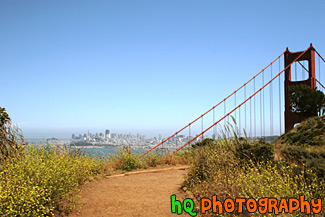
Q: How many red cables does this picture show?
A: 2